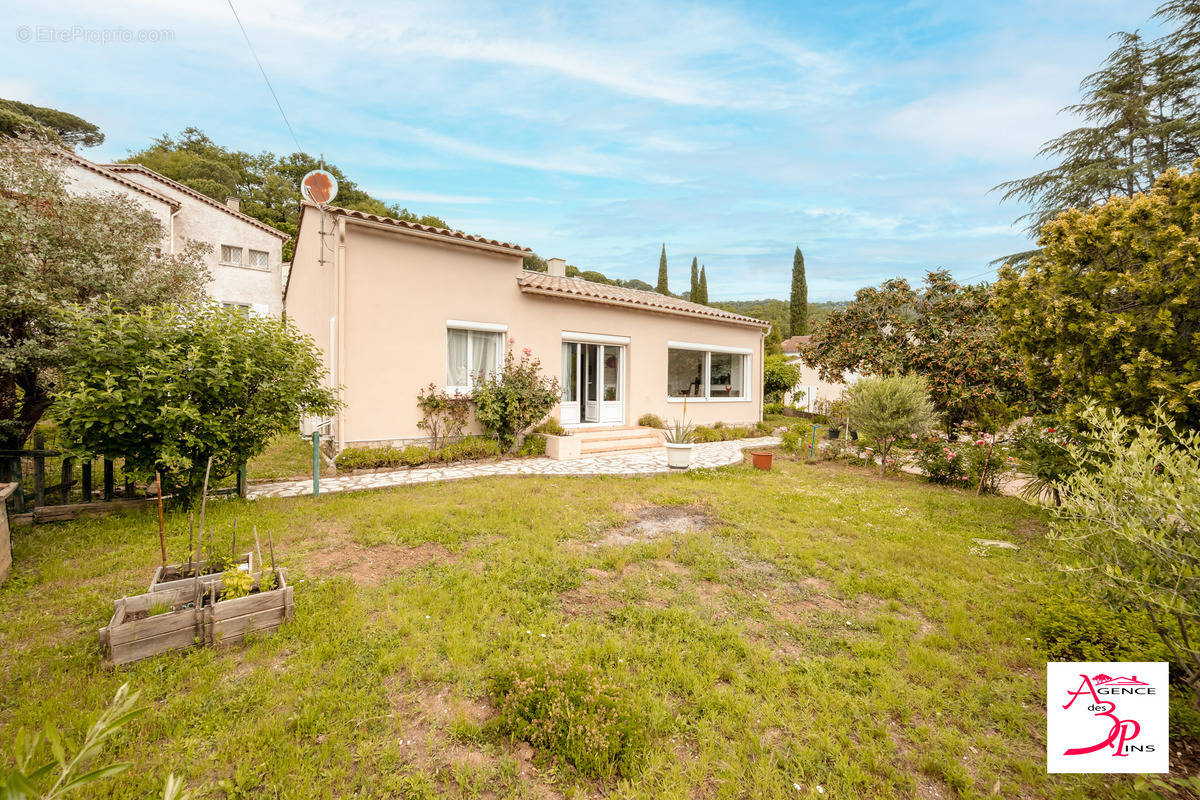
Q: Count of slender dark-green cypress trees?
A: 4